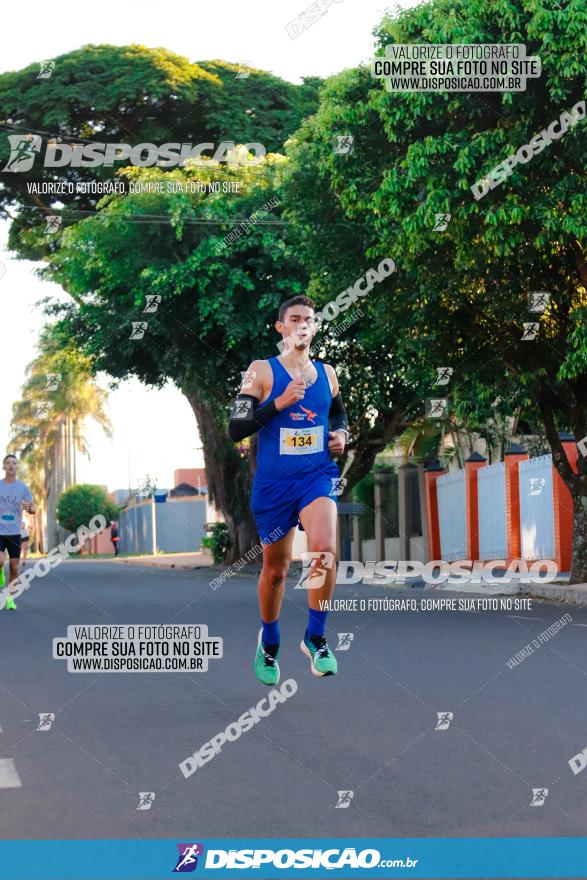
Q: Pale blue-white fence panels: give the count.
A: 3